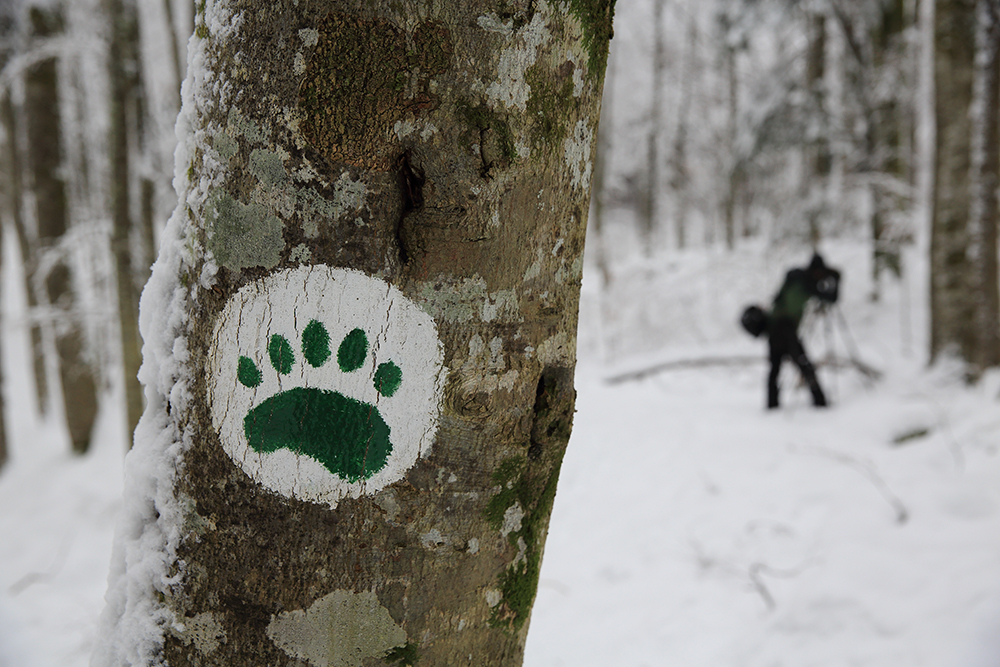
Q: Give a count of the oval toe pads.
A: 5